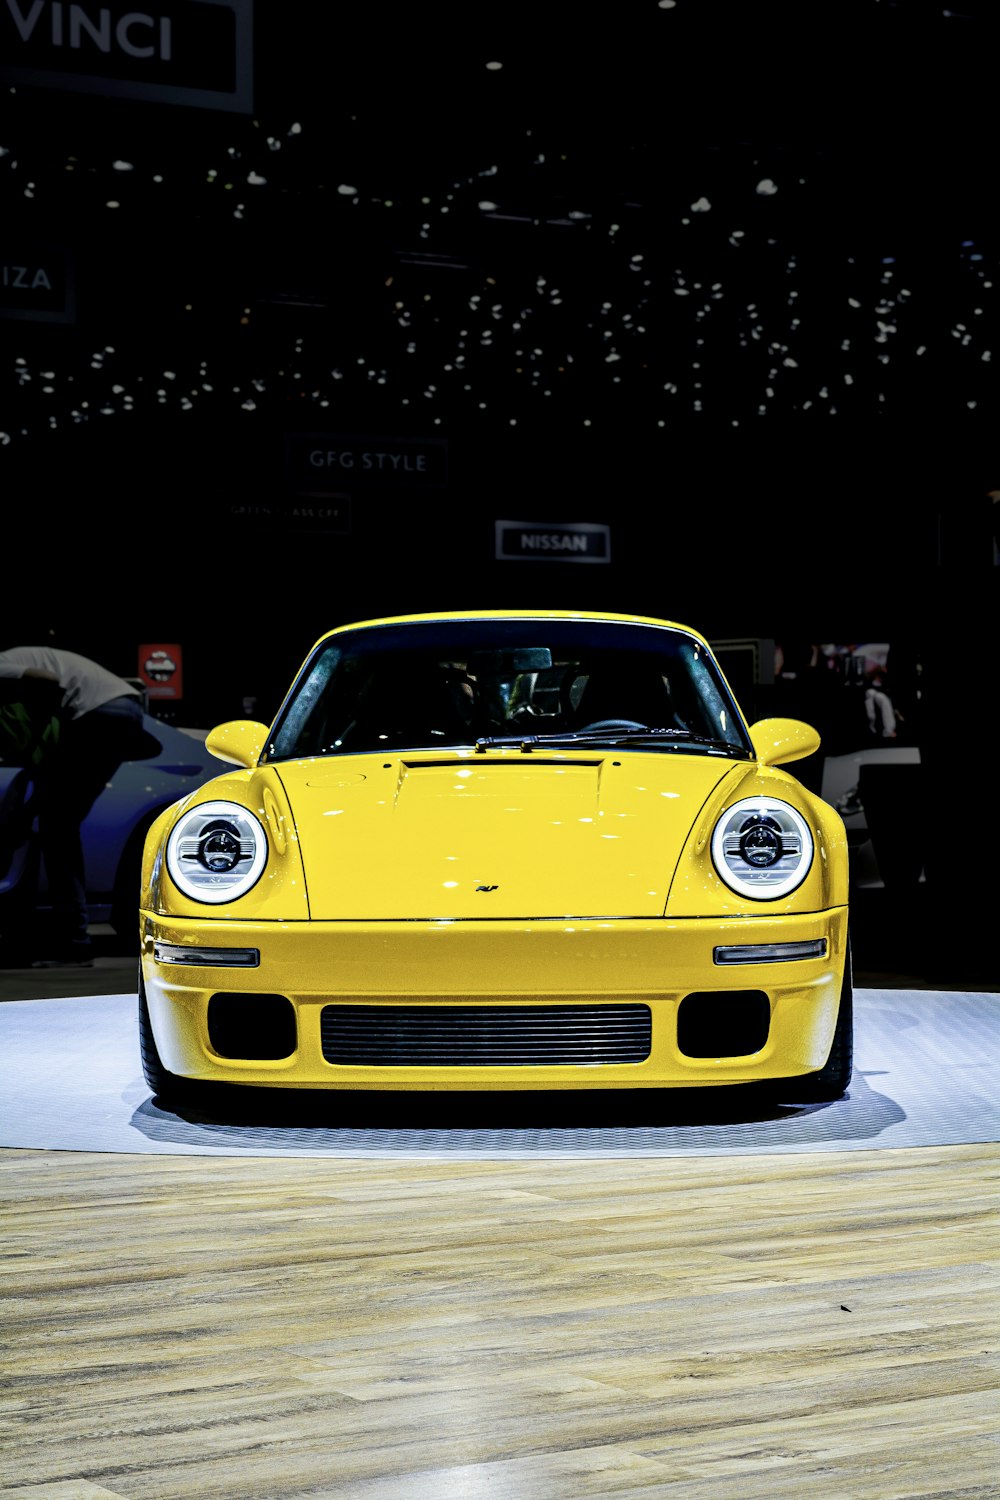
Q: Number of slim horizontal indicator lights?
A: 2